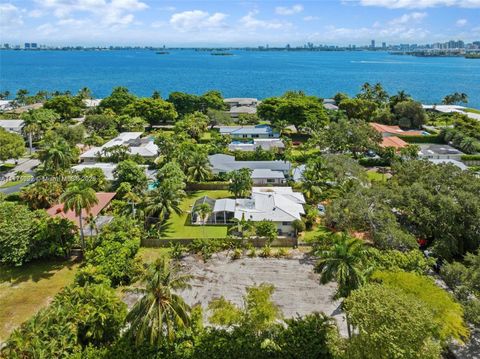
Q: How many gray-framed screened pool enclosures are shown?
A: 1